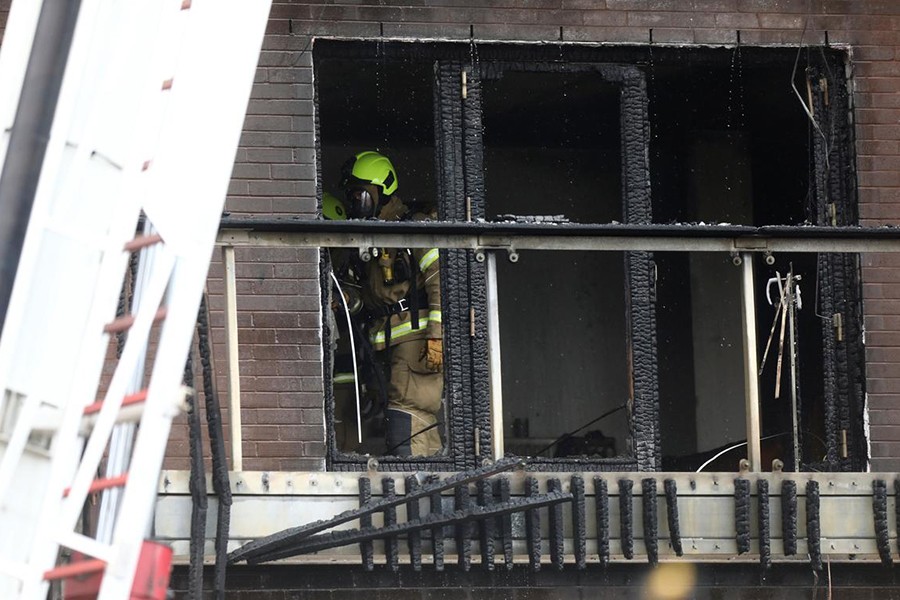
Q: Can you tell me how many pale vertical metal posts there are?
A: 3